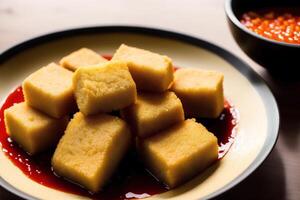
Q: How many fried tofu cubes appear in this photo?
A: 9